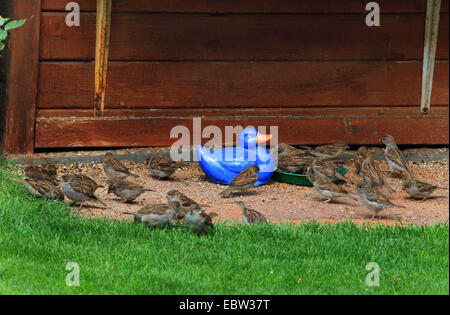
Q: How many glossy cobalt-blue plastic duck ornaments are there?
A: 1